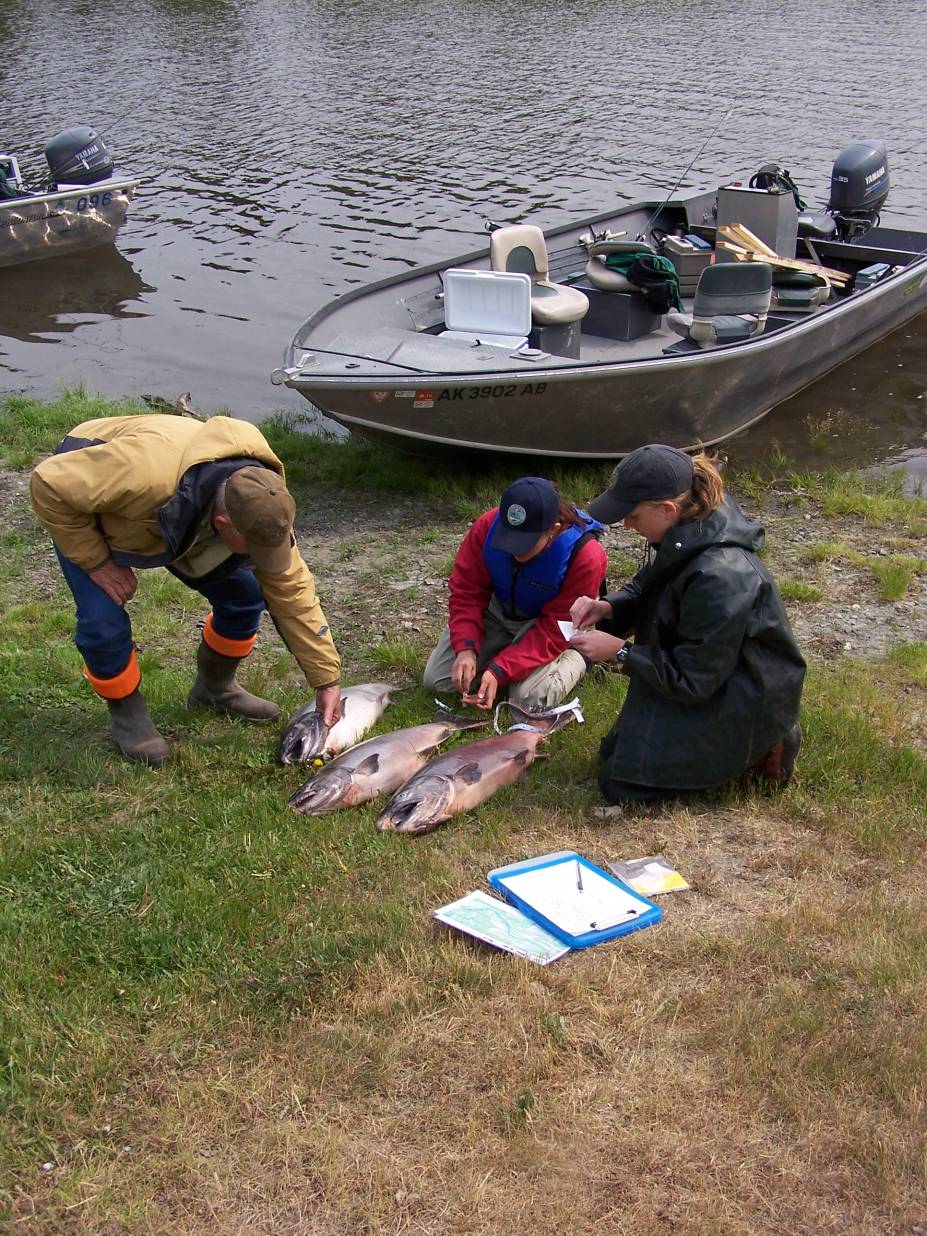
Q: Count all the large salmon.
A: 3